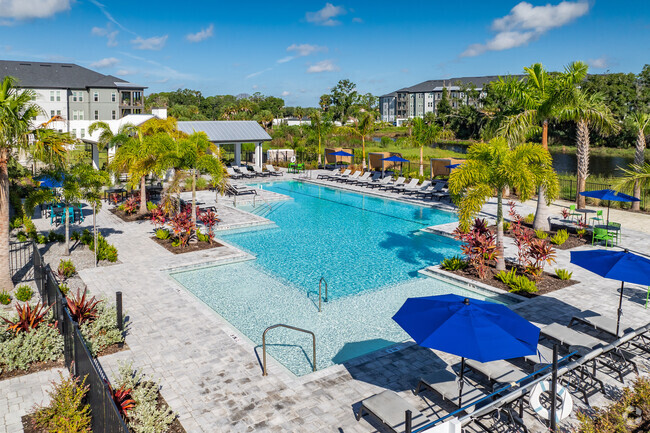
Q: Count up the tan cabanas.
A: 3